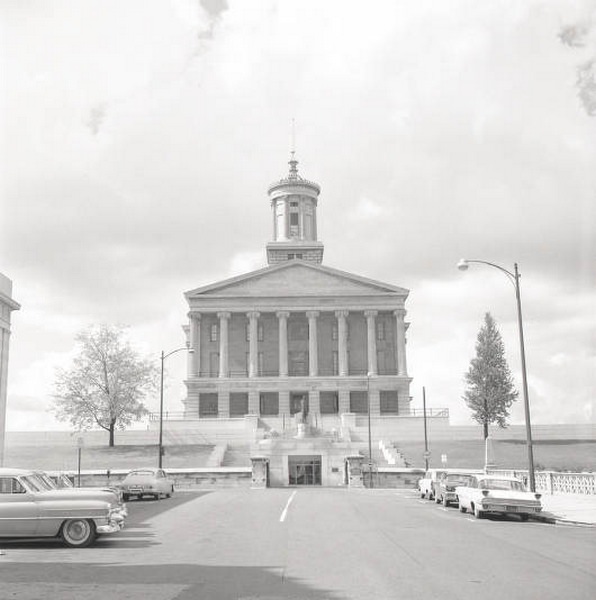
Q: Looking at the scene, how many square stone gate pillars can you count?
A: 2